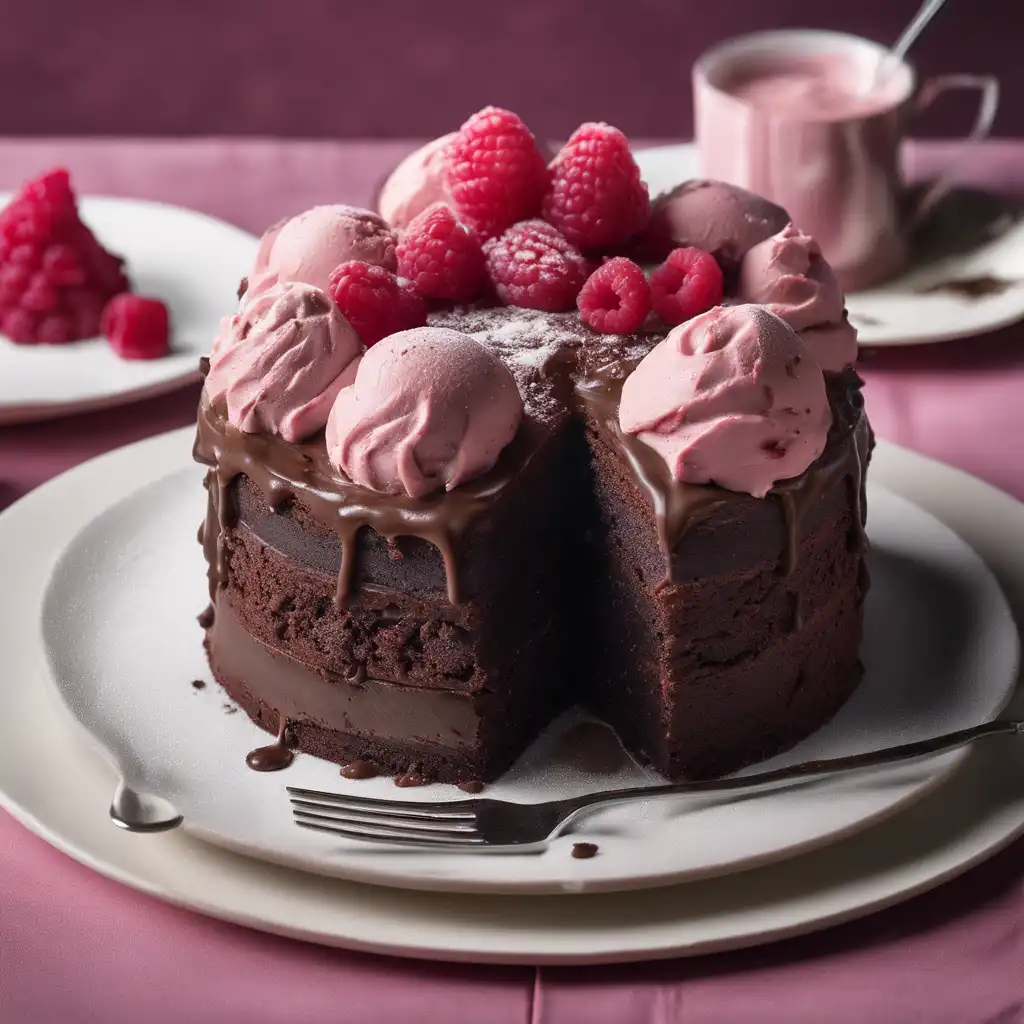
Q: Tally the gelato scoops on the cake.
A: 7